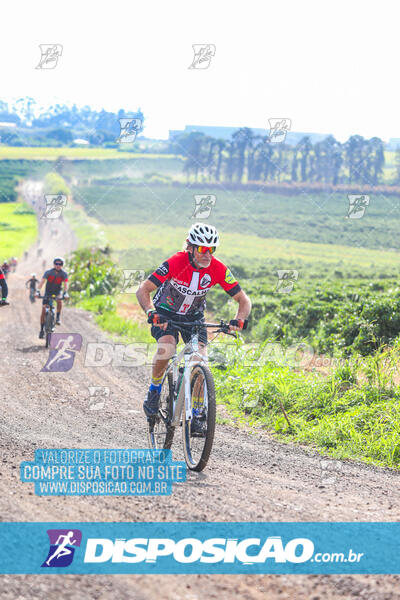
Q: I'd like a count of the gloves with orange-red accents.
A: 2